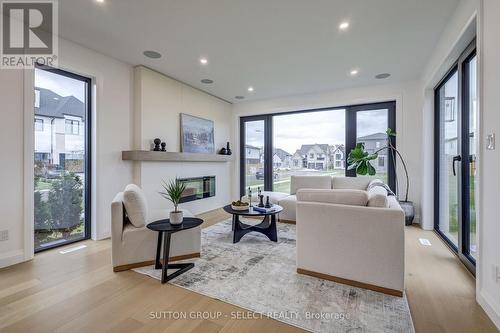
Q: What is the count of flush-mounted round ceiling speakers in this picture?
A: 4